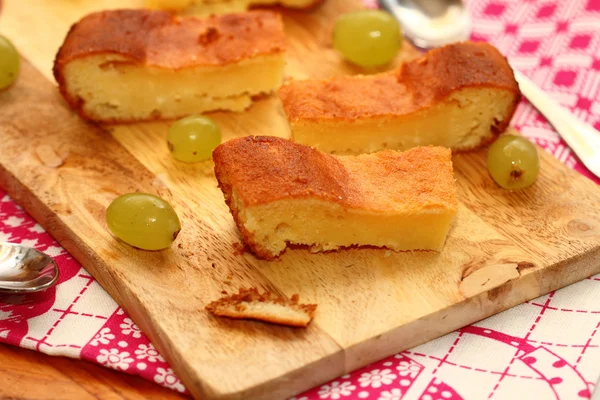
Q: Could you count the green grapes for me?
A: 5